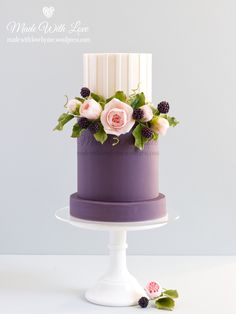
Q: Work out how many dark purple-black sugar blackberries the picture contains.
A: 7